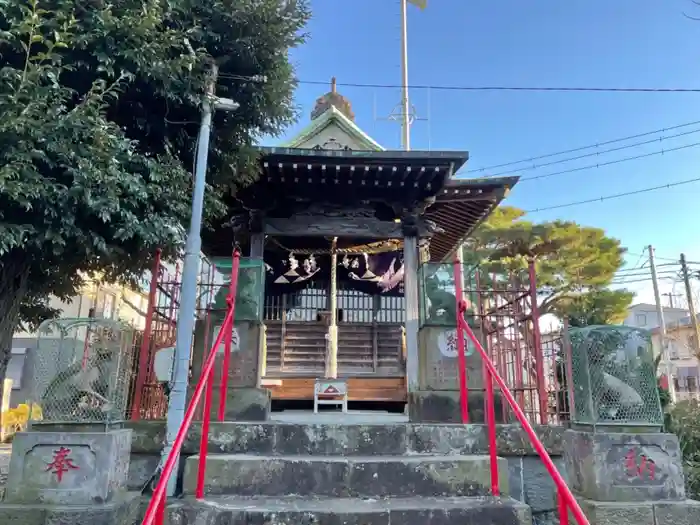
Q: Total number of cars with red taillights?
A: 0